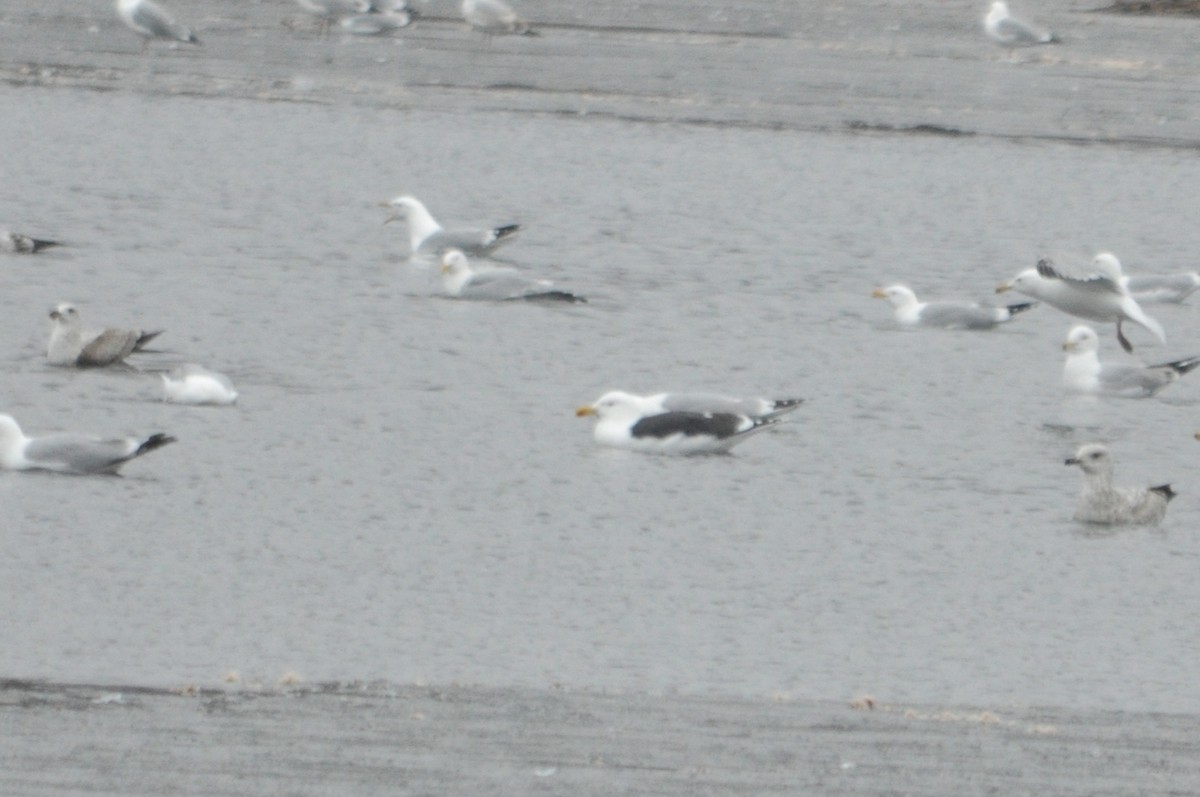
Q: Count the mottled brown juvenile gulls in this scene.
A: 2